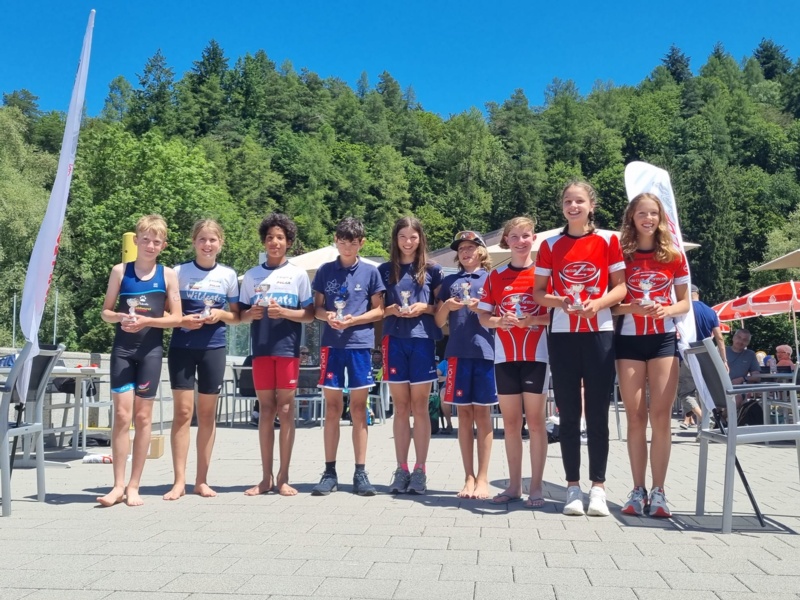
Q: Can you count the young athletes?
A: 9